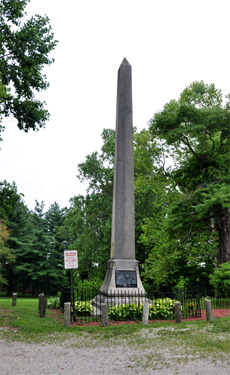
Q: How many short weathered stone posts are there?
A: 8